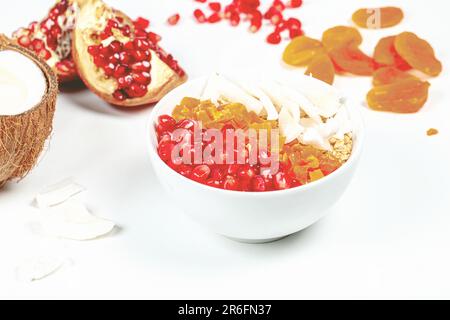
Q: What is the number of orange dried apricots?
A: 9